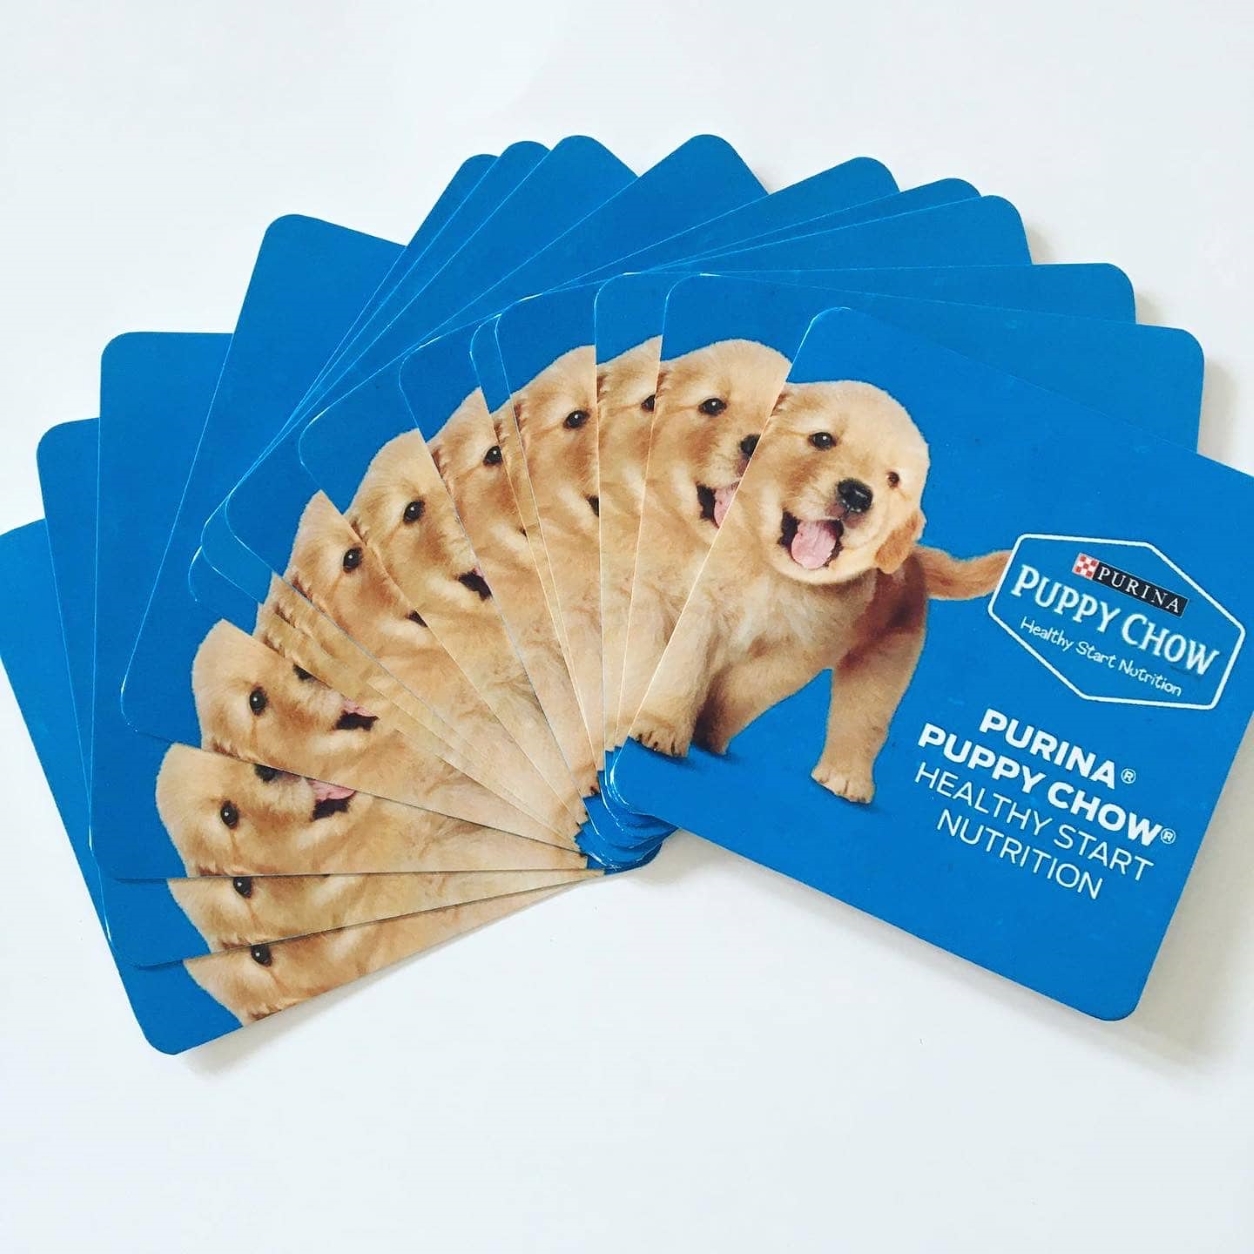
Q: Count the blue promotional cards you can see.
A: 14